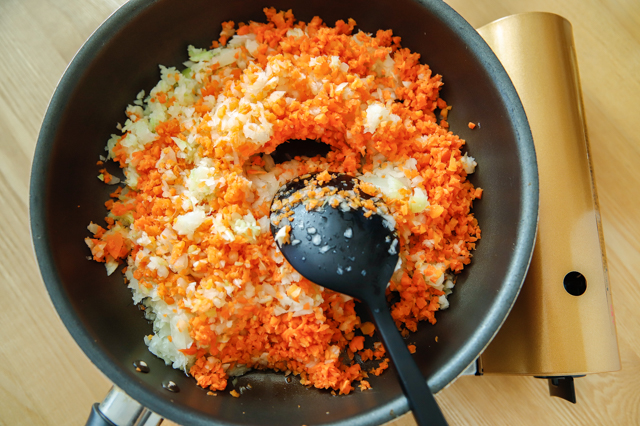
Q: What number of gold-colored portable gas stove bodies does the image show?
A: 1